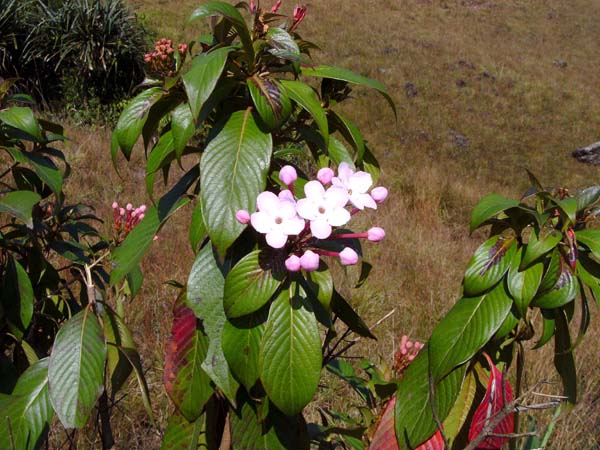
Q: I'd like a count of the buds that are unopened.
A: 8